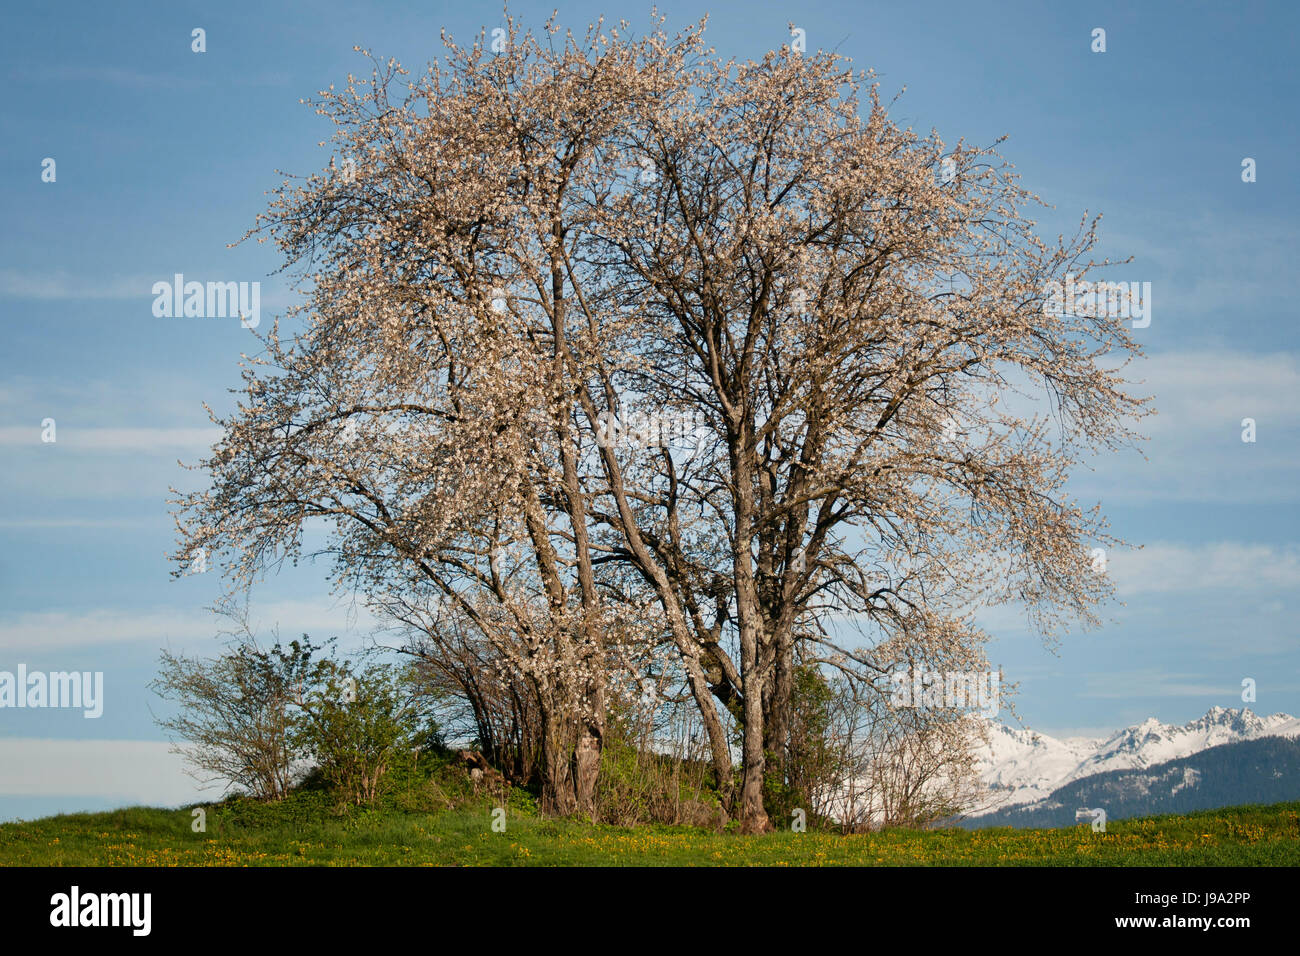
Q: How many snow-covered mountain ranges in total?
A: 1